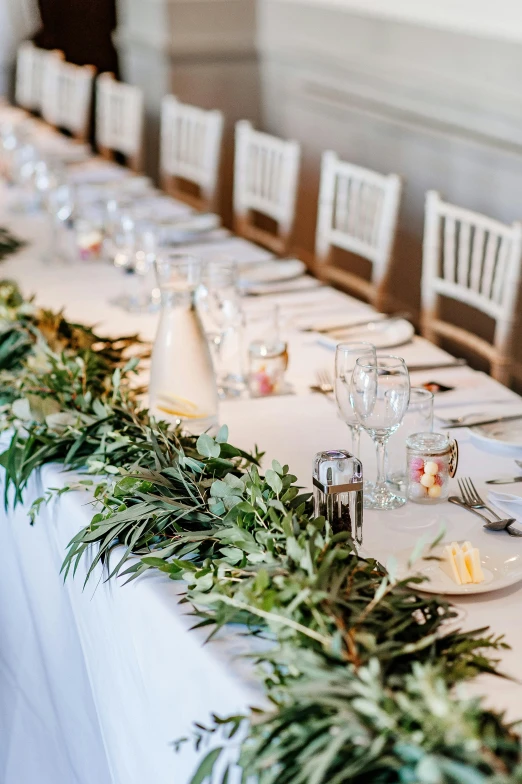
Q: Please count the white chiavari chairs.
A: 7